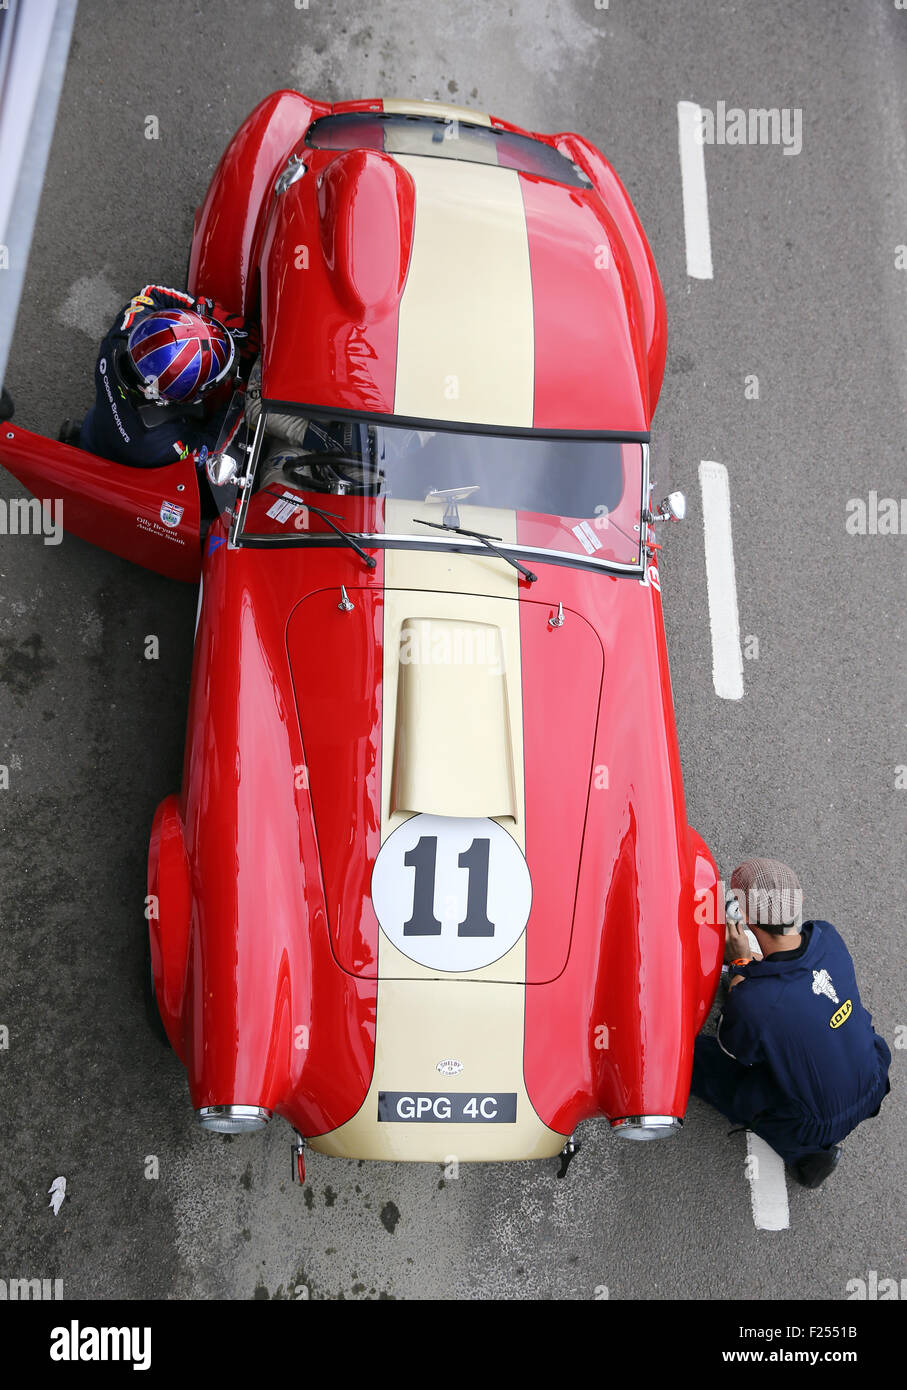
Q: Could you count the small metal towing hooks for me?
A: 2